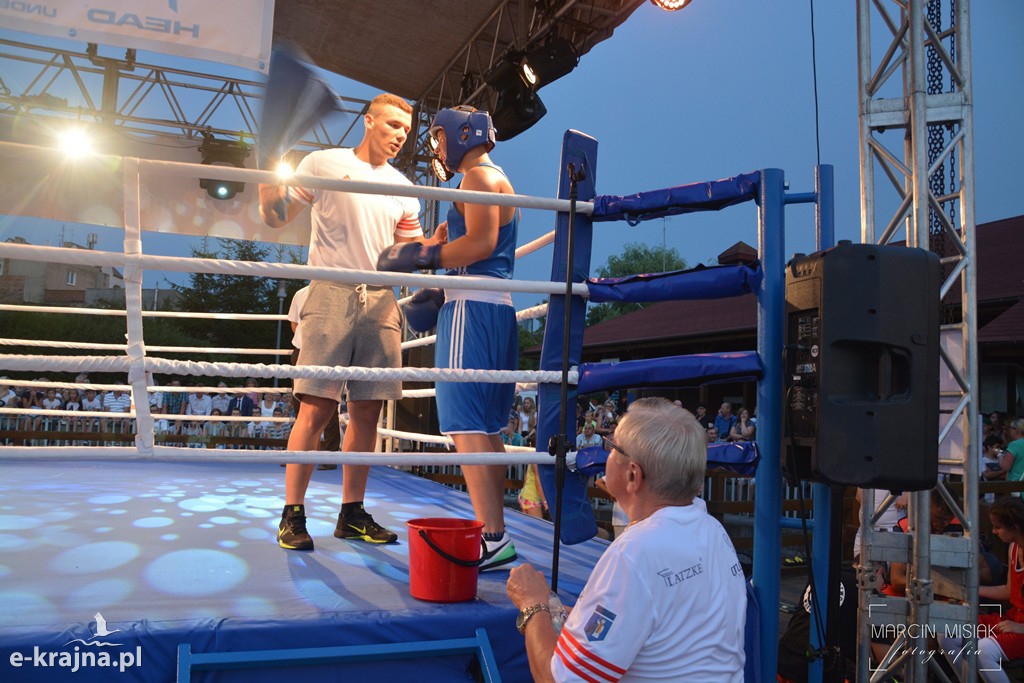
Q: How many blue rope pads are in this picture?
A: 4